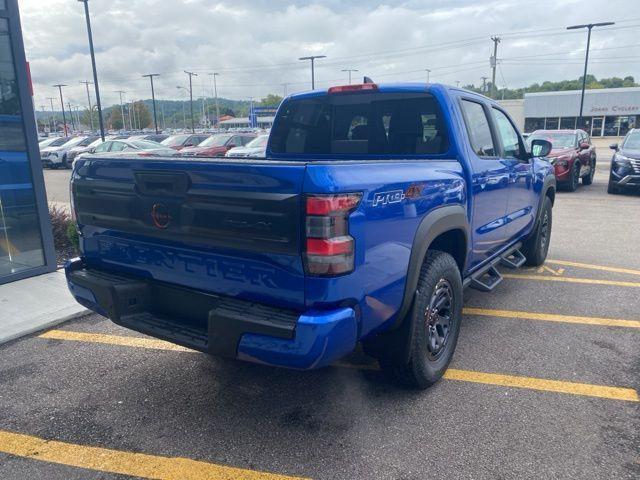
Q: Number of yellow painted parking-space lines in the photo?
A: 5